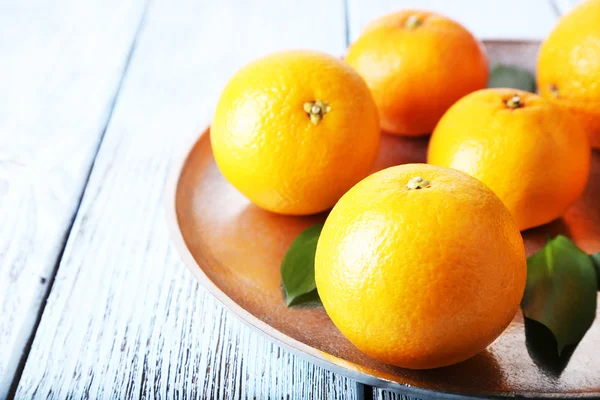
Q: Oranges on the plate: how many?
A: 5